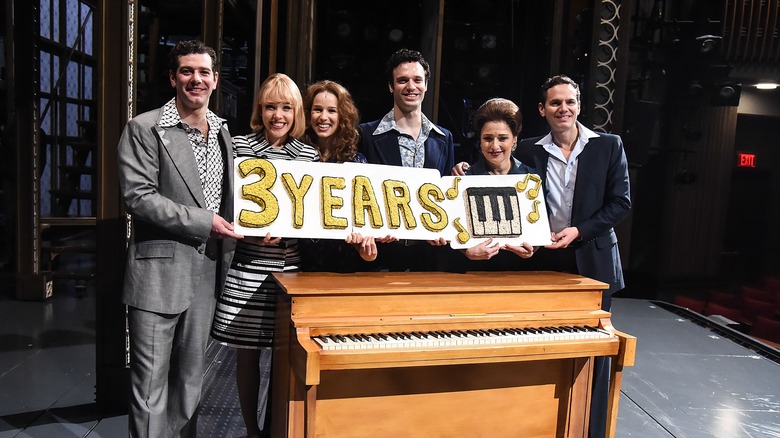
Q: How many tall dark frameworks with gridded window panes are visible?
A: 1